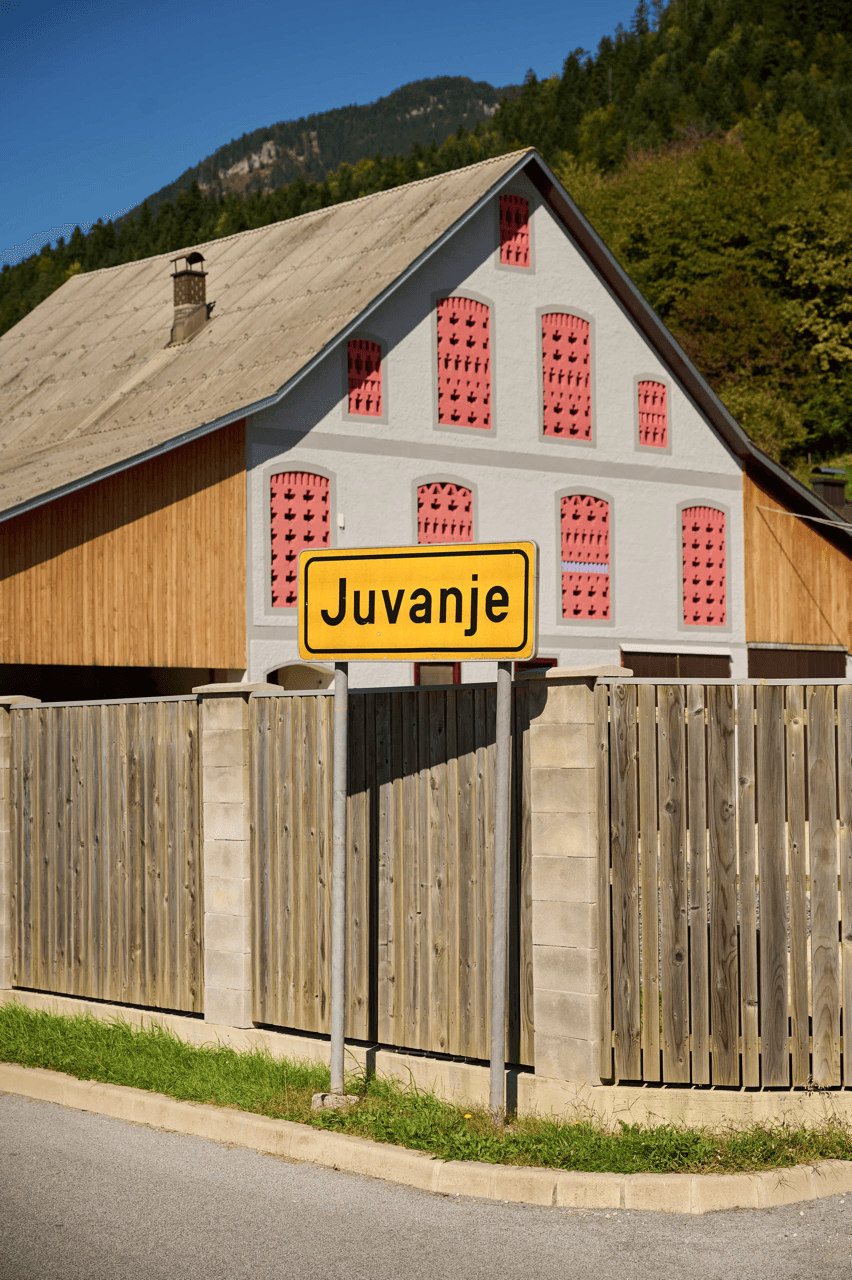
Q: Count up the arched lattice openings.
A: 9